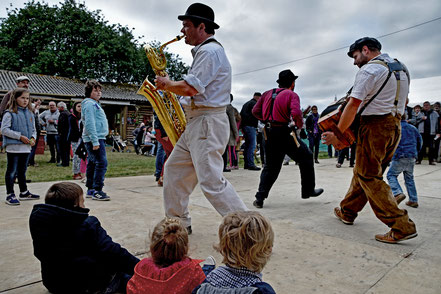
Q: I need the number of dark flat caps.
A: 1